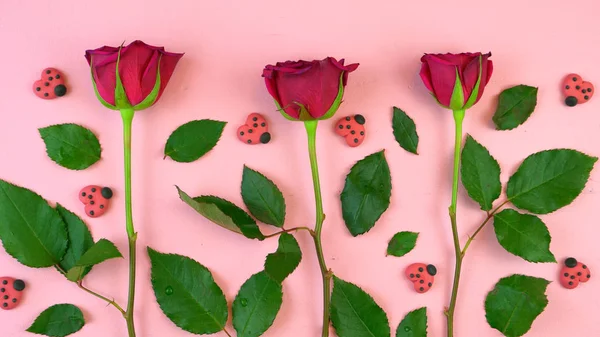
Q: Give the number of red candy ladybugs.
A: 8